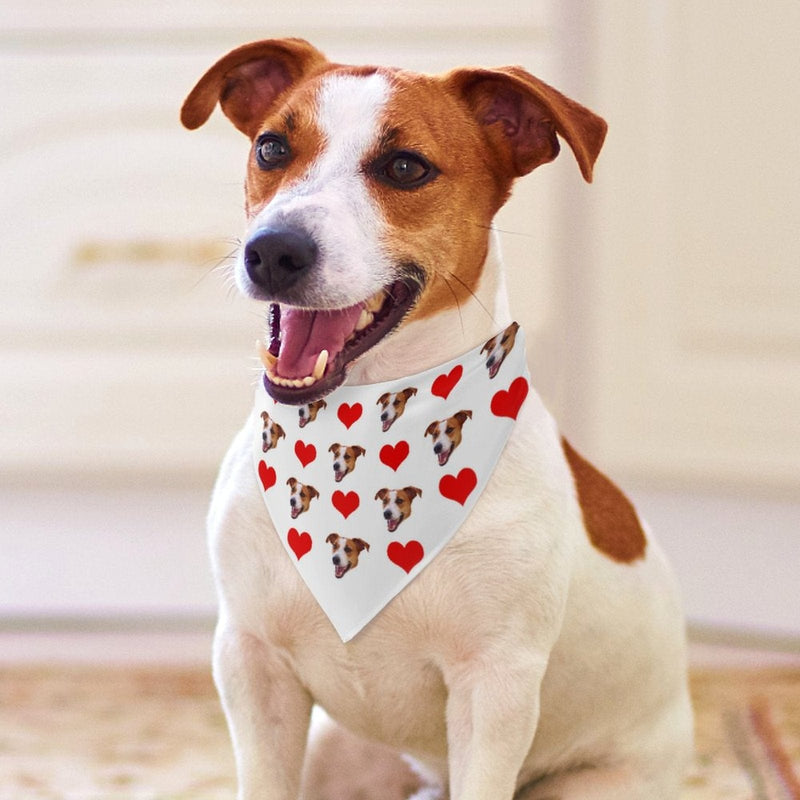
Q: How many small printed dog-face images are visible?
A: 9